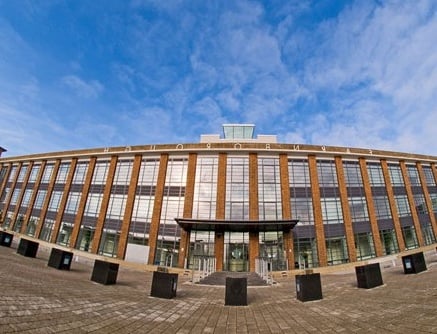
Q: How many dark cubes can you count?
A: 9